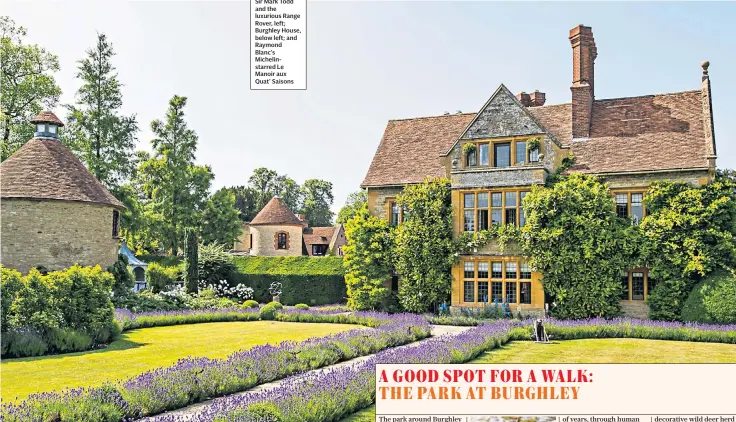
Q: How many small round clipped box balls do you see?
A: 4